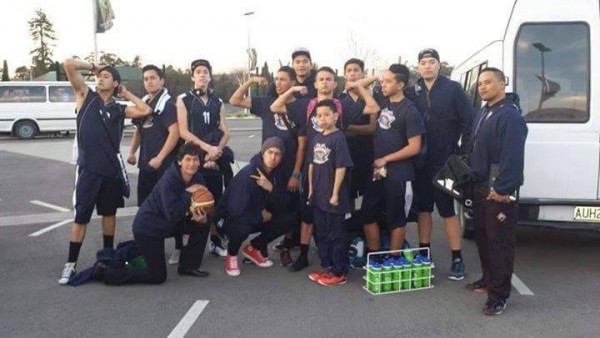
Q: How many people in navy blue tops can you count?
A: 13